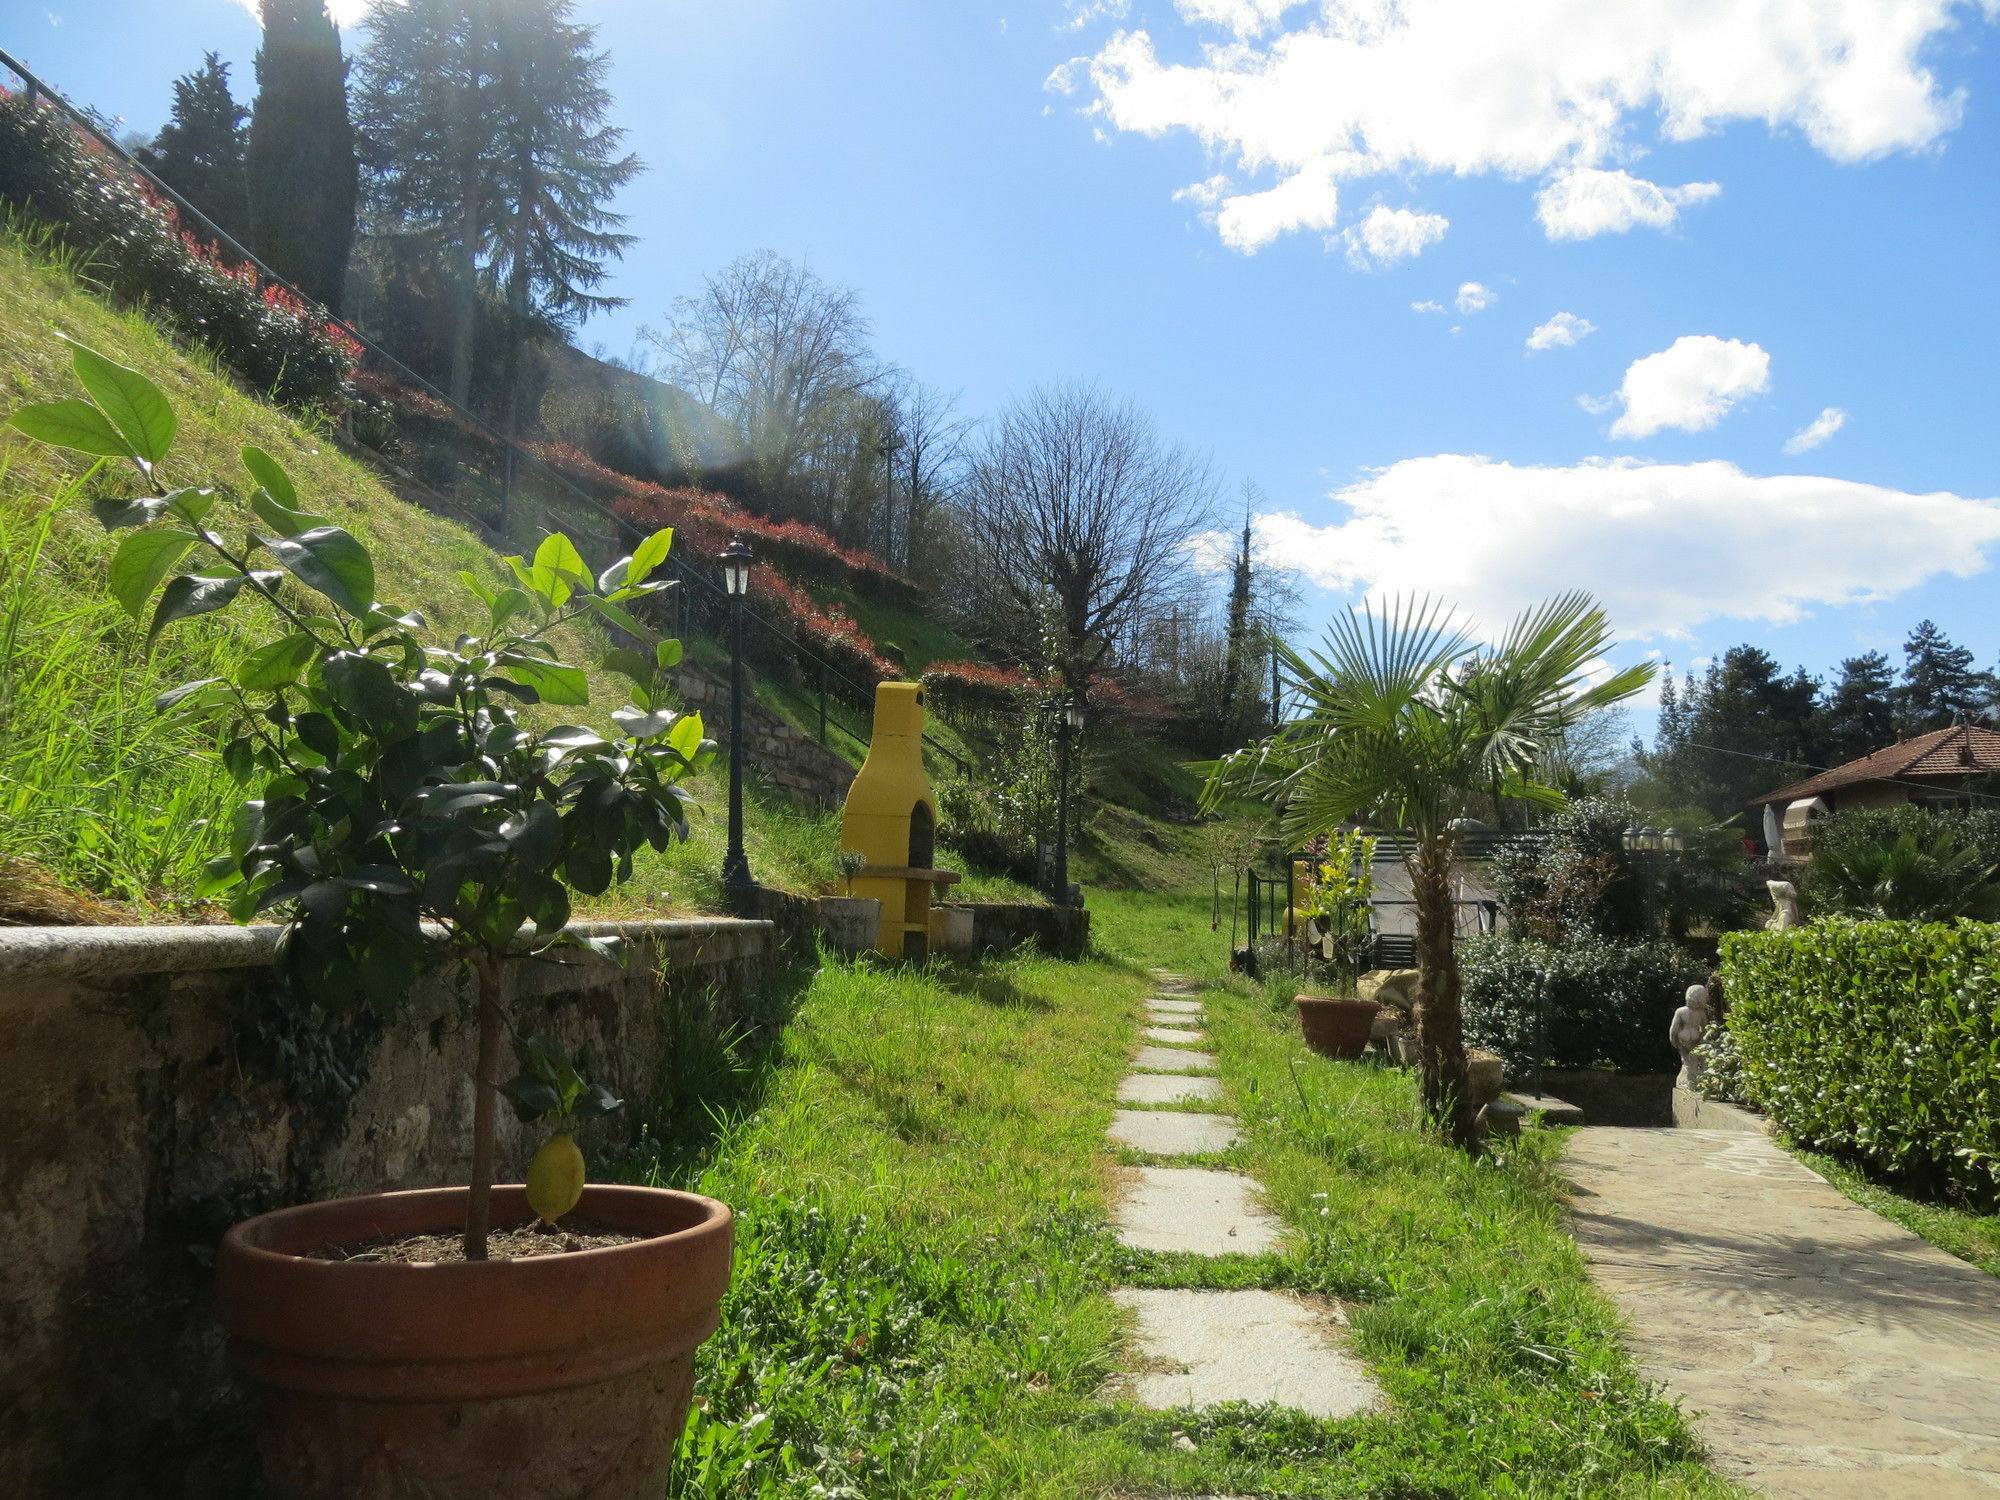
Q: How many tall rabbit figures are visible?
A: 0